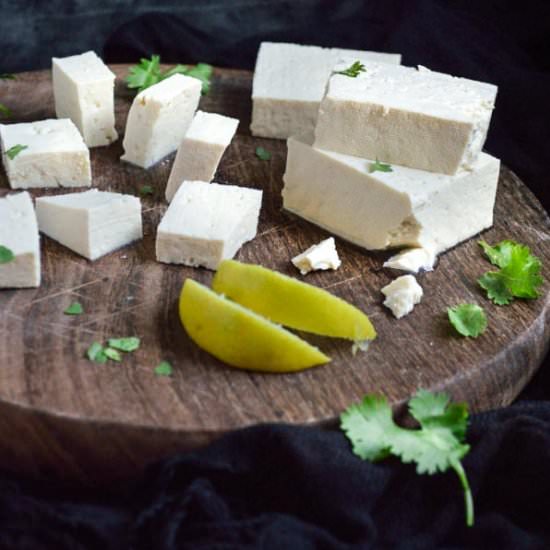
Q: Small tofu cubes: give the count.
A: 7